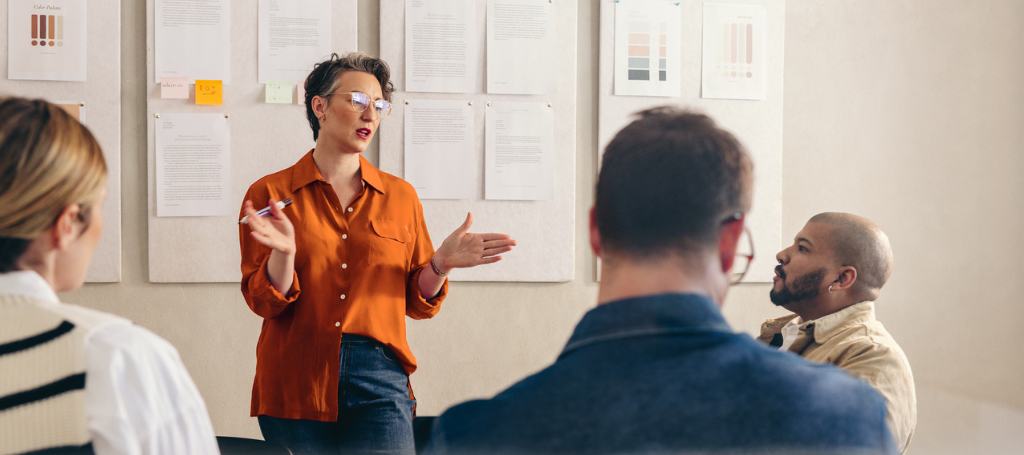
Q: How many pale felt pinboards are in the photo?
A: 4